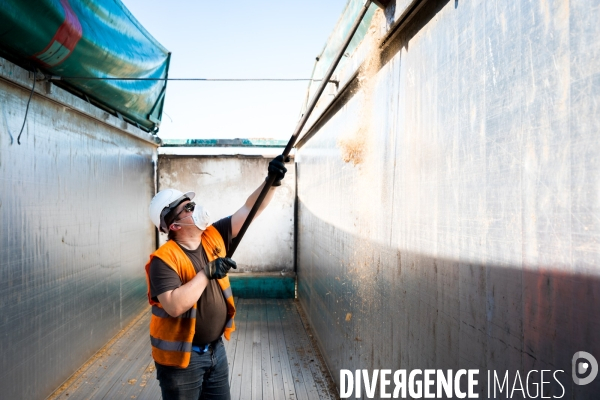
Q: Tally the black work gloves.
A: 2